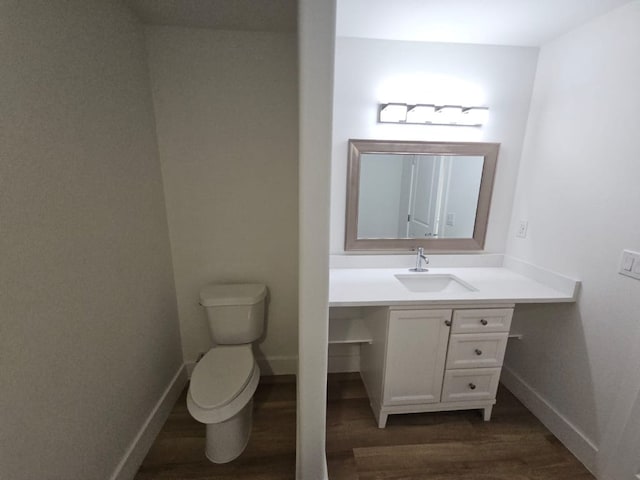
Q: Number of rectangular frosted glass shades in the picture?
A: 4